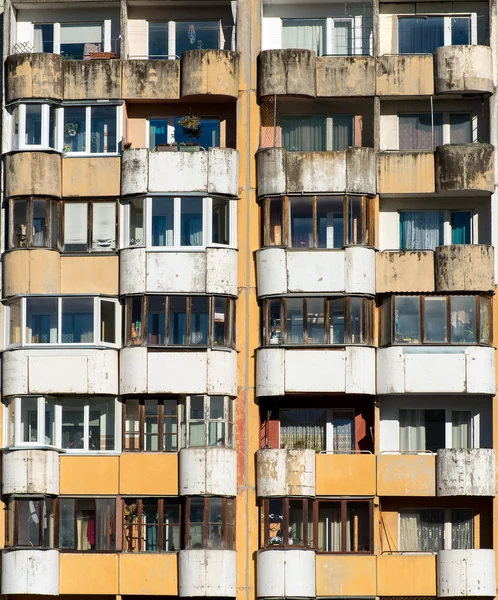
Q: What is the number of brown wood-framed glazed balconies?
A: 9